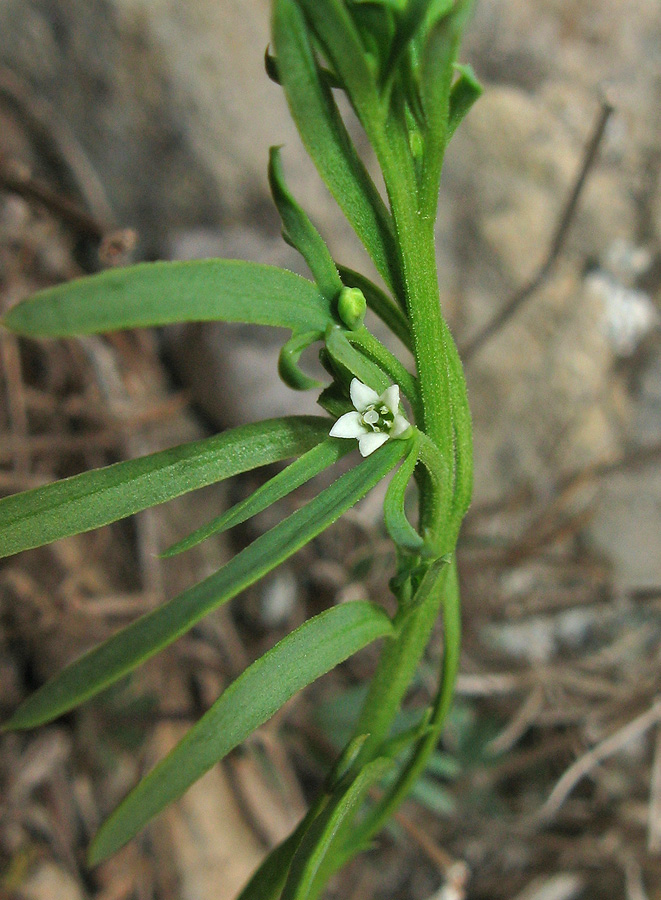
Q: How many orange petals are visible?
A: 0